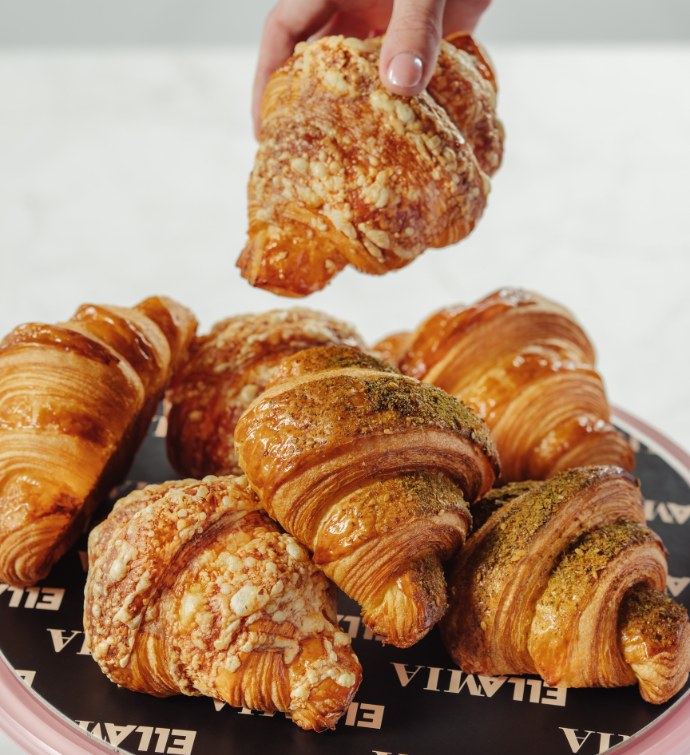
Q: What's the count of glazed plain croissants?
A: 2